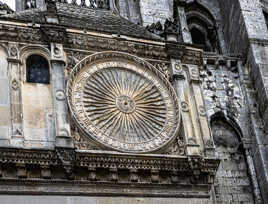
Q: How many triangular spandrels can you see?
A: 4